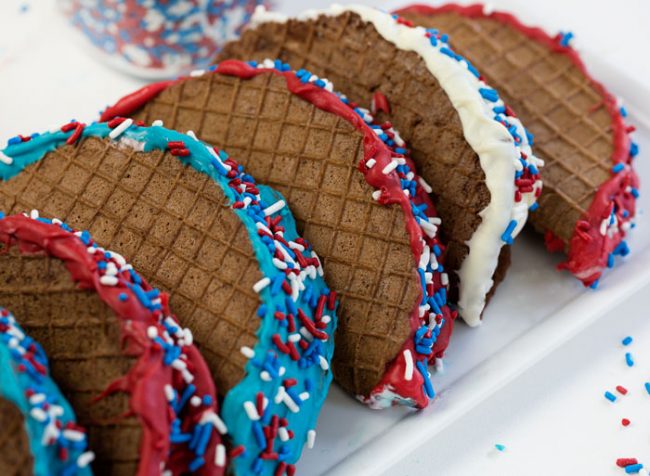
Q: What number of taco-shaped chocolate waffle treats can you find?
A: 6